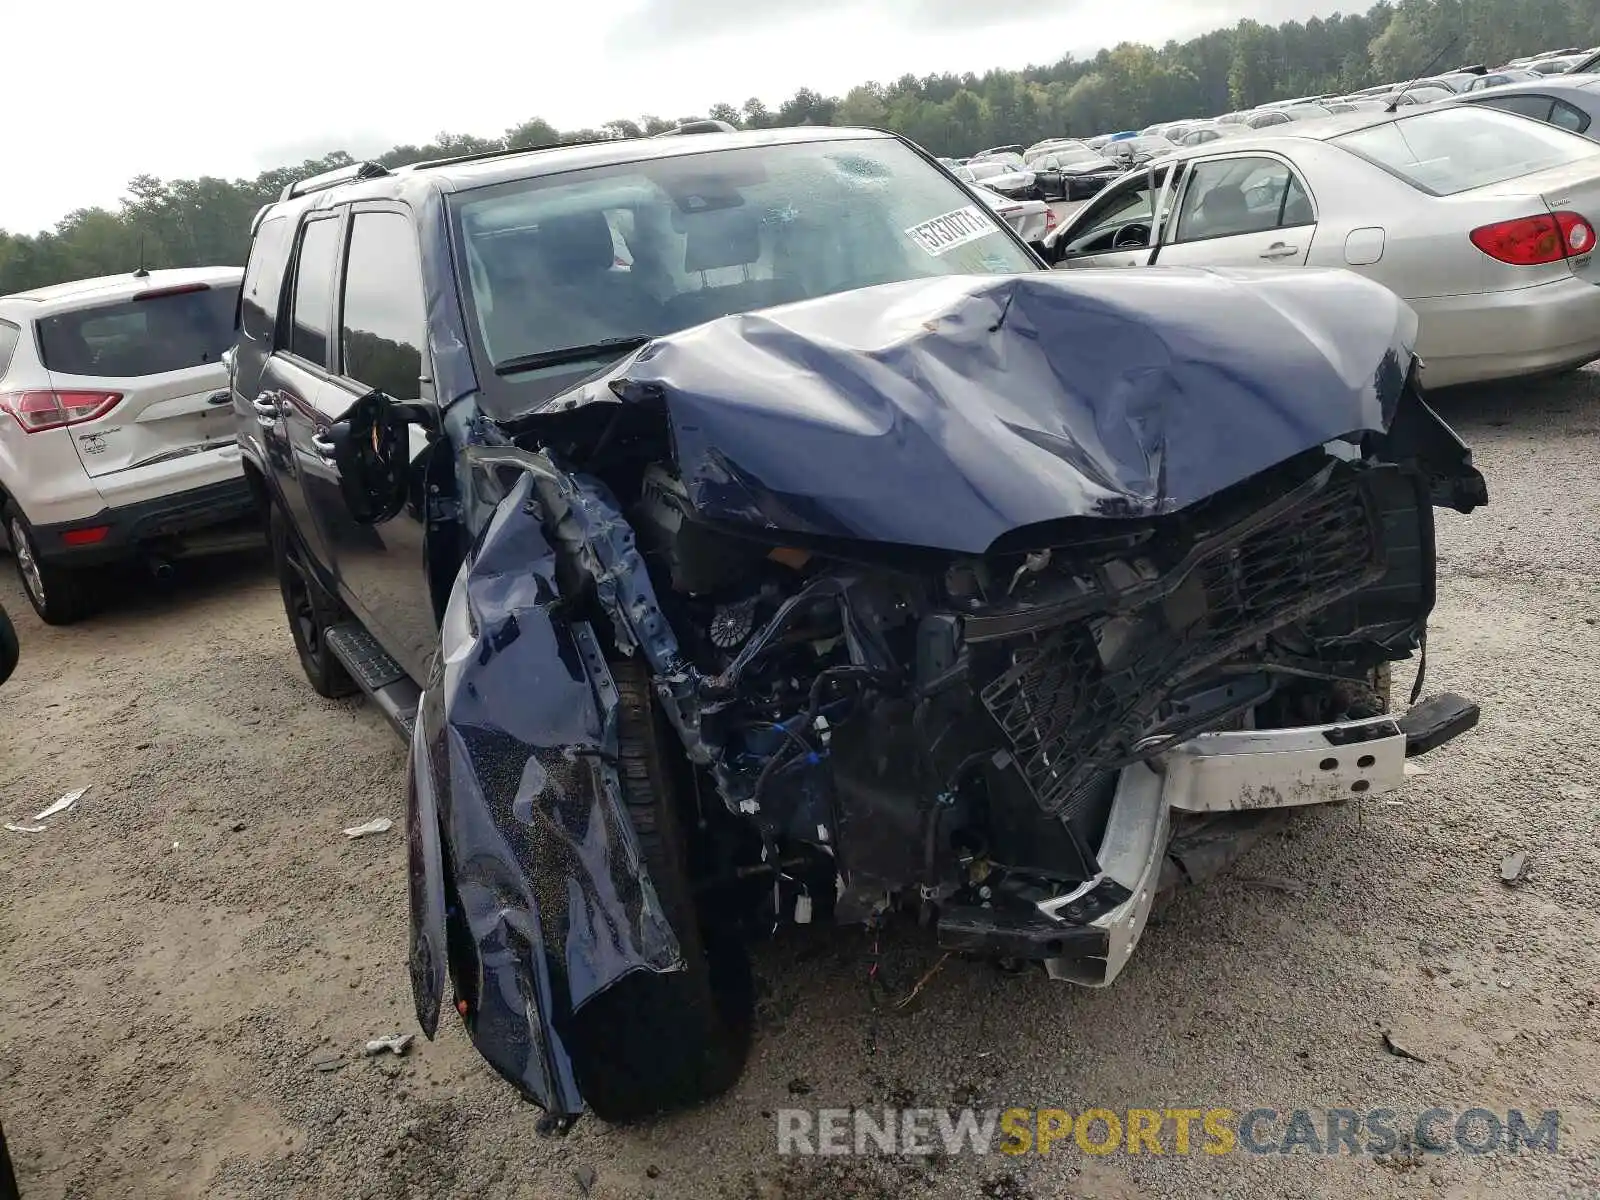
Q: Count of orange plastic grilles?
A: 0